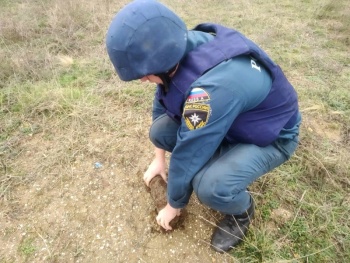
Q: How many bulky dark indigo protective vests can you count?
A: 1